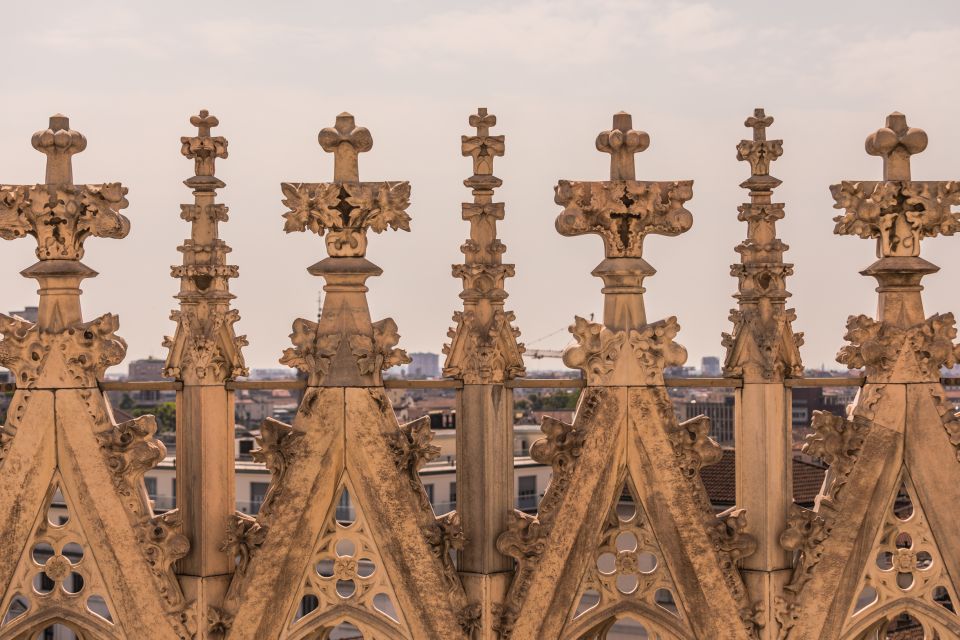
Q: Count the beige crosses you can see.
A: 7